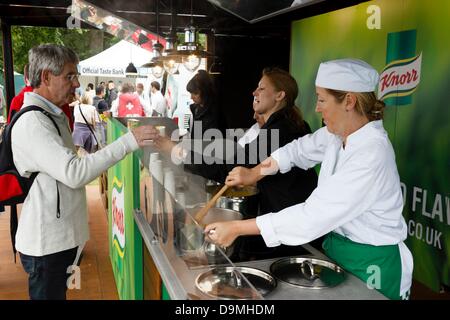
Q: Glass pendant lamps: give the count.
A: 3